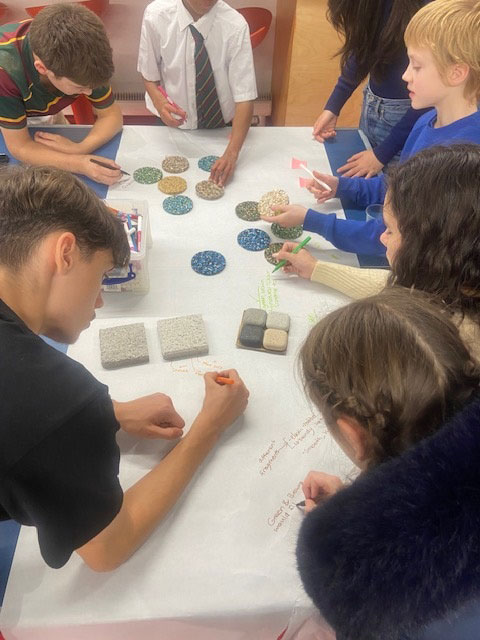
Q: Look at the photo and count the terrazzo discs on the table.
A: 12